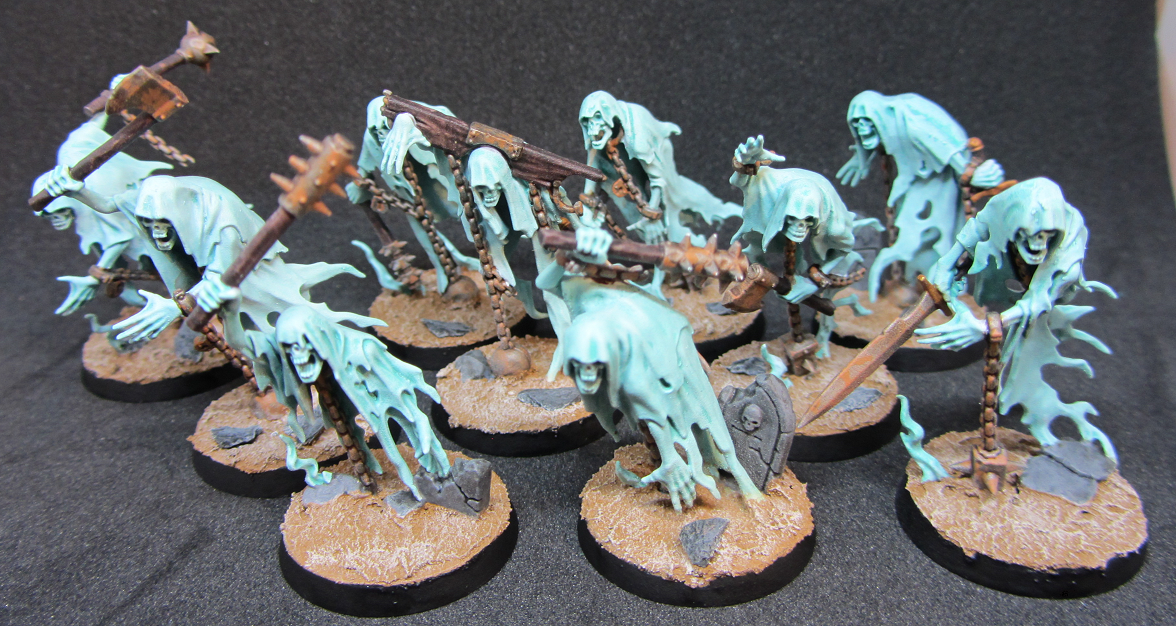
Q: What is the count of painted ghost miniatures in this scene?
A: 10